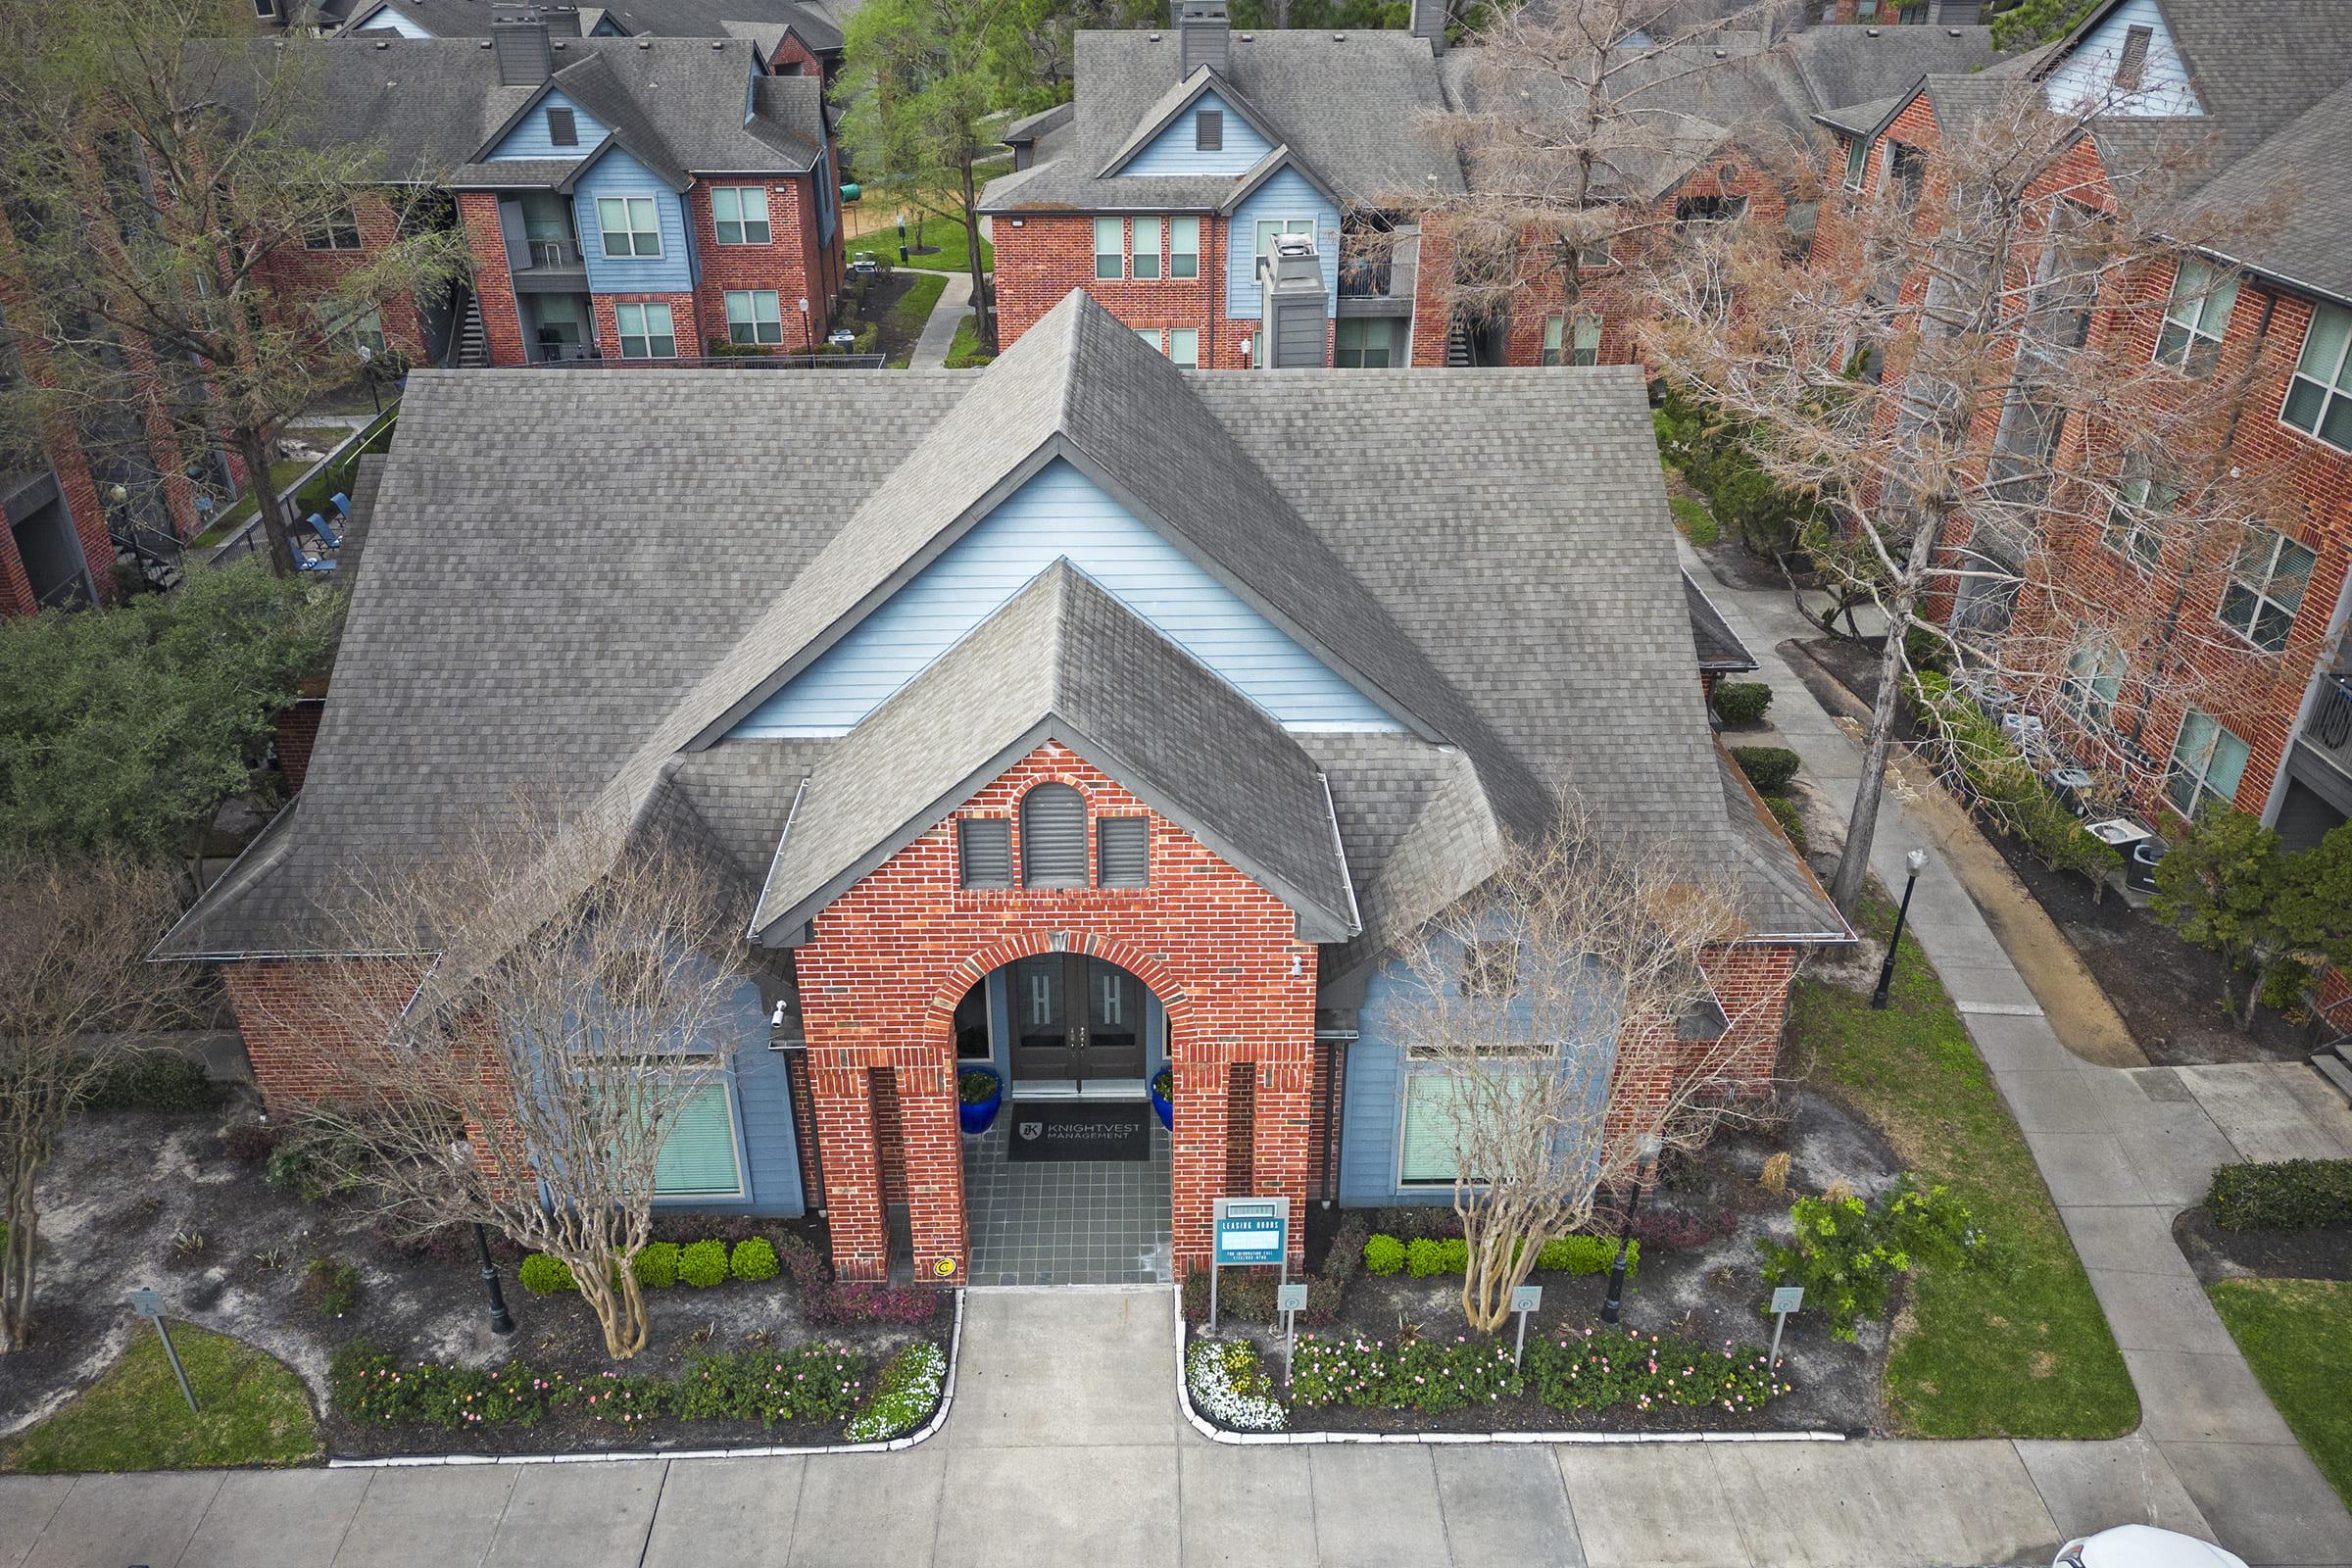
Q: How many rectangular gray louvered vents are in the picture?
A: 5